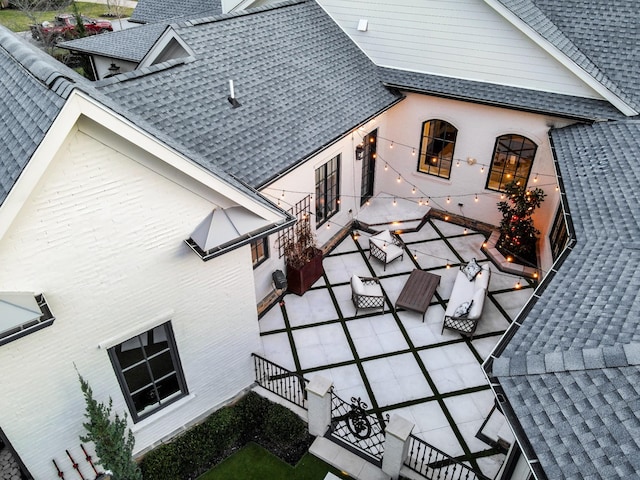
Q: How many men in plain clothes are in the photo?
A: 0